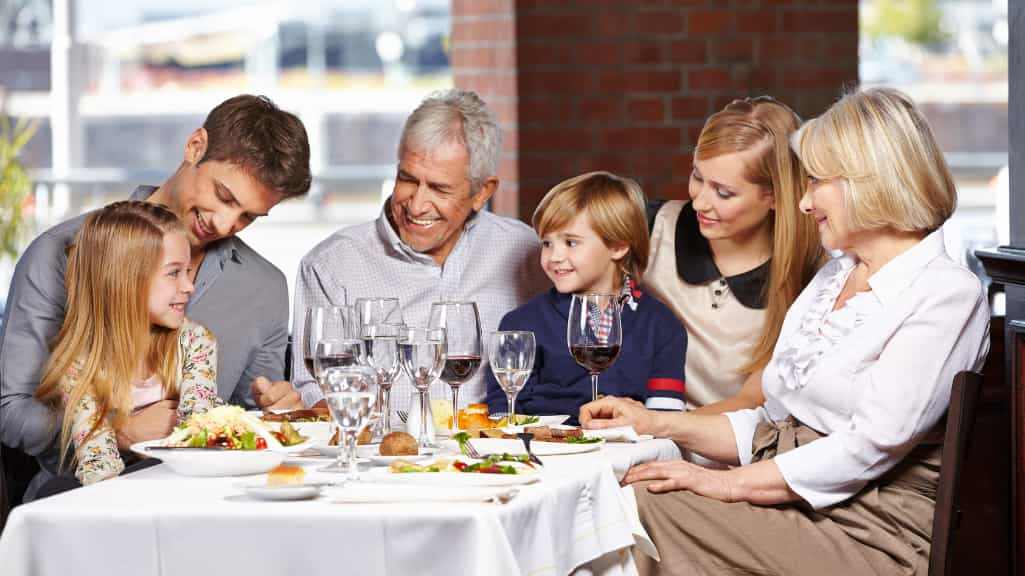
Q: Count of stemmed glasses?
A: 9